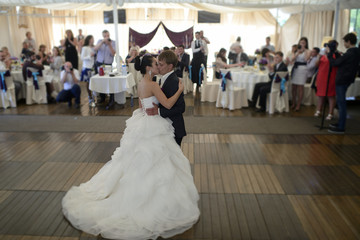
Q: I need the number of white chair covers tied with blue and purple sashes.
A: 6